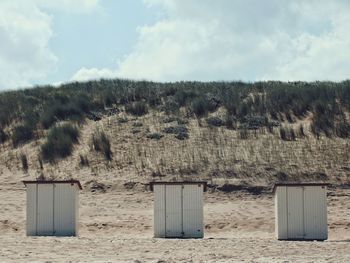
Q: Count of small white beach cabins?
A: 3